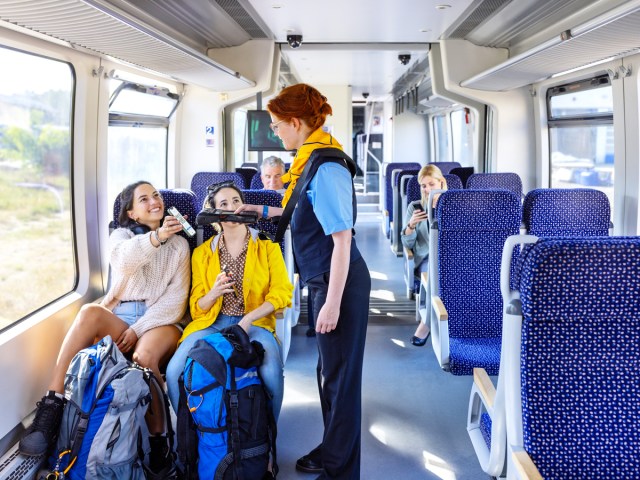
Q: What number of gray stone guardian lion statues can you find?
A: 0